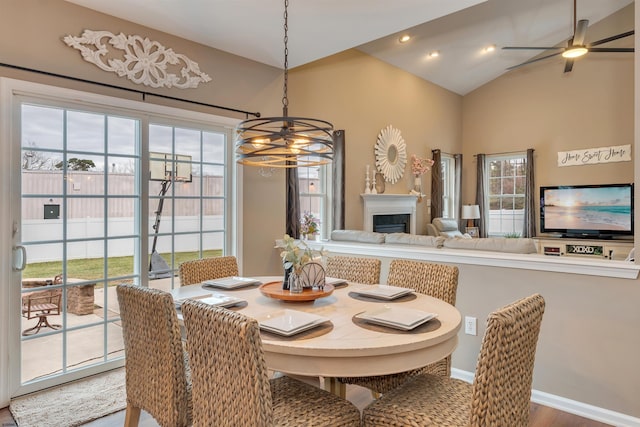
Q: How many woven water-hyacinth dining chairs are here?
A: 6